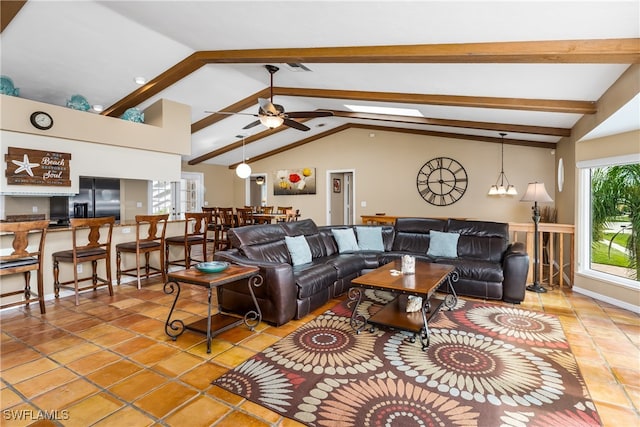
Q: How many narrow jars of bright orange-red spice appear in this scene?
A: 0